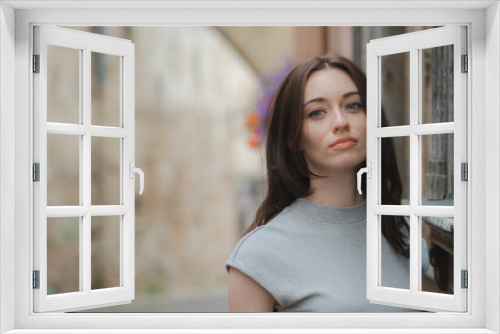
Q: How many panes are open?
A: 2